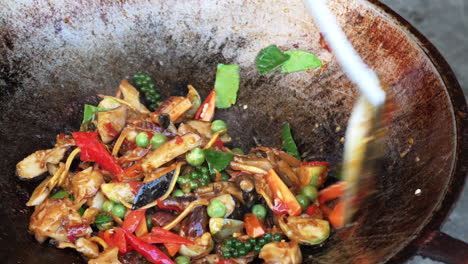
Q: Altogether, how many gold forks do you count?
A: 0